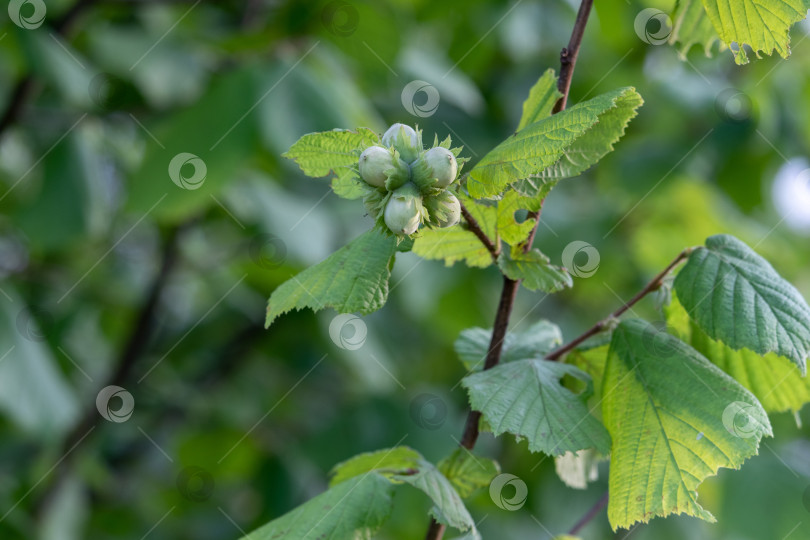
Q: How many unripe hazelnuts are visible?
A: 5